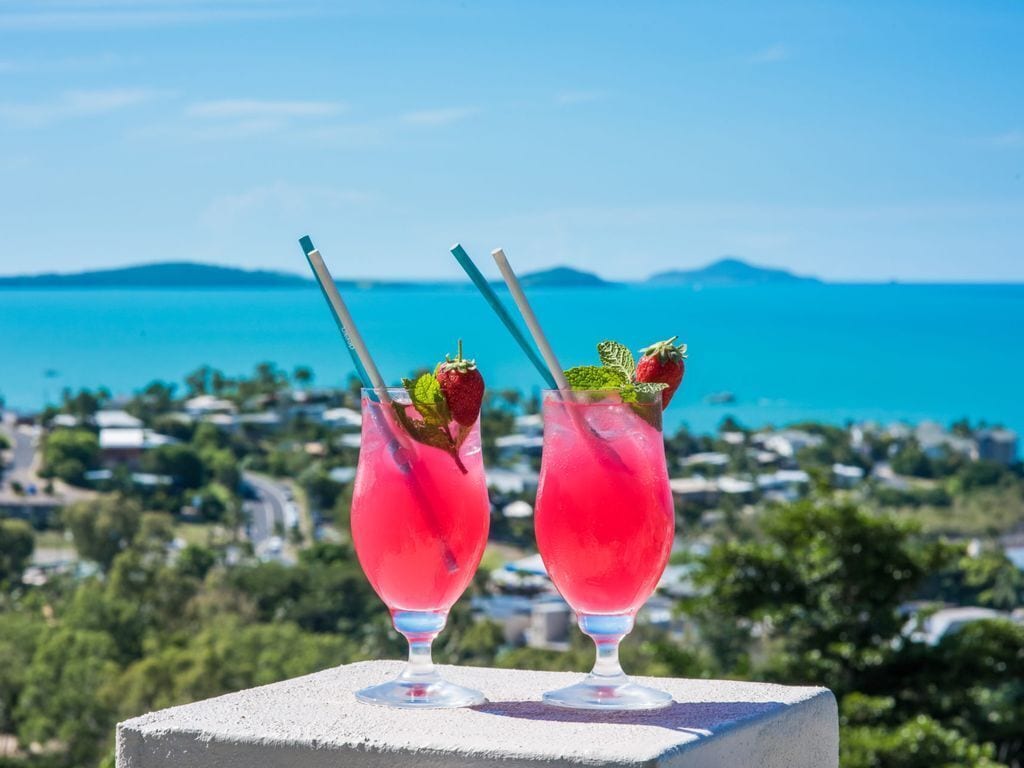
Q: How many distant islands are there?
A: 3